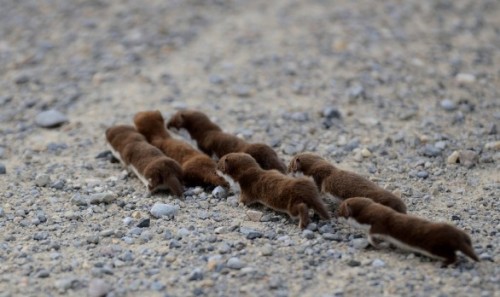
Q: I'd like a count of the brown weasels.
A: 6